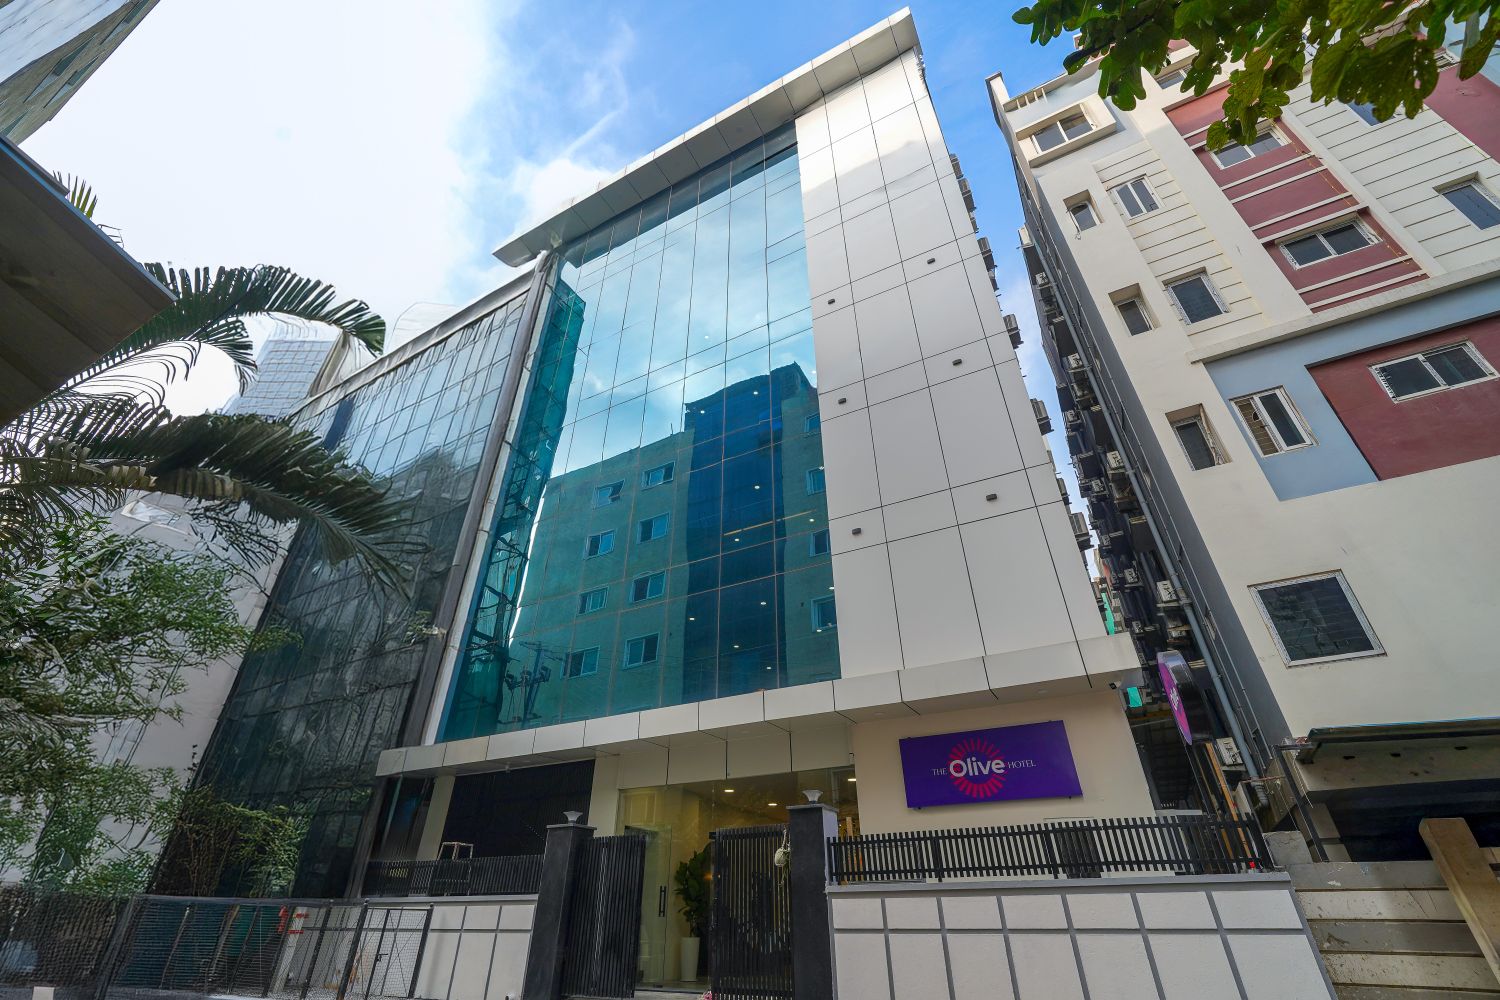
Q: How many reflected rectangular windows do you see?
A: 12